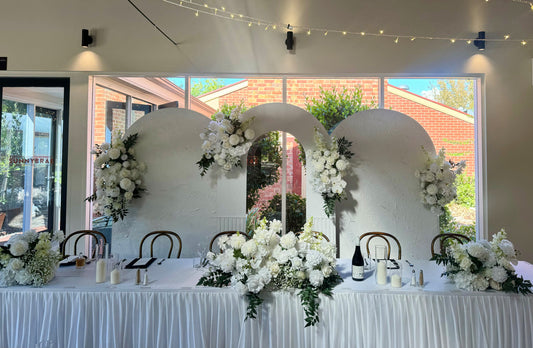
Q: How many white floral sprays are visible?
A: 7